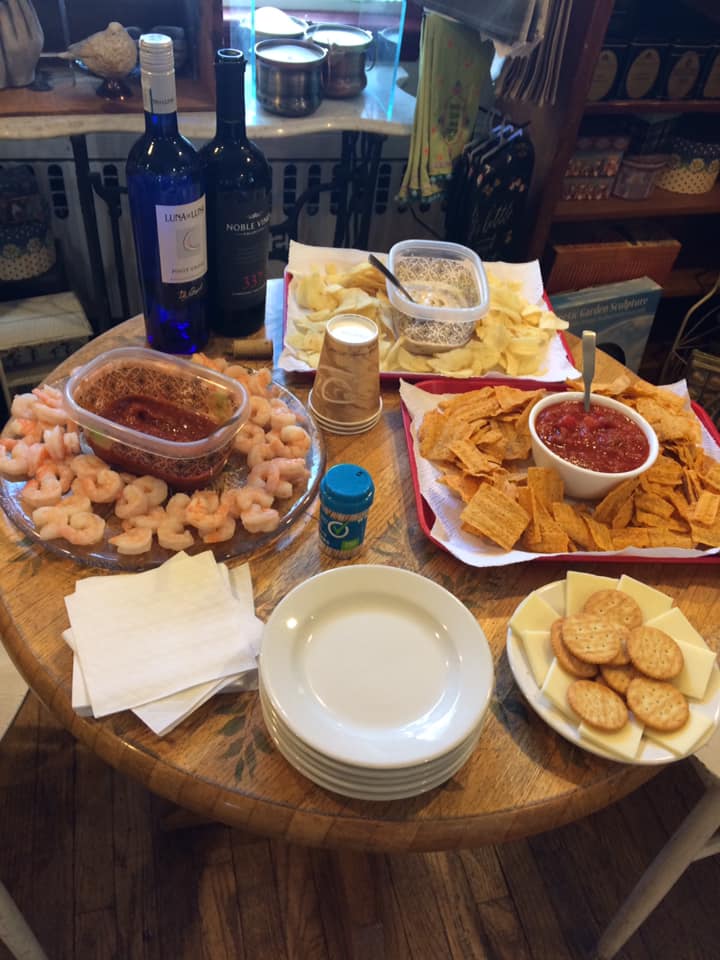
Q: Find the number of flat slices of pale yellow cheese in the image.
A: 9